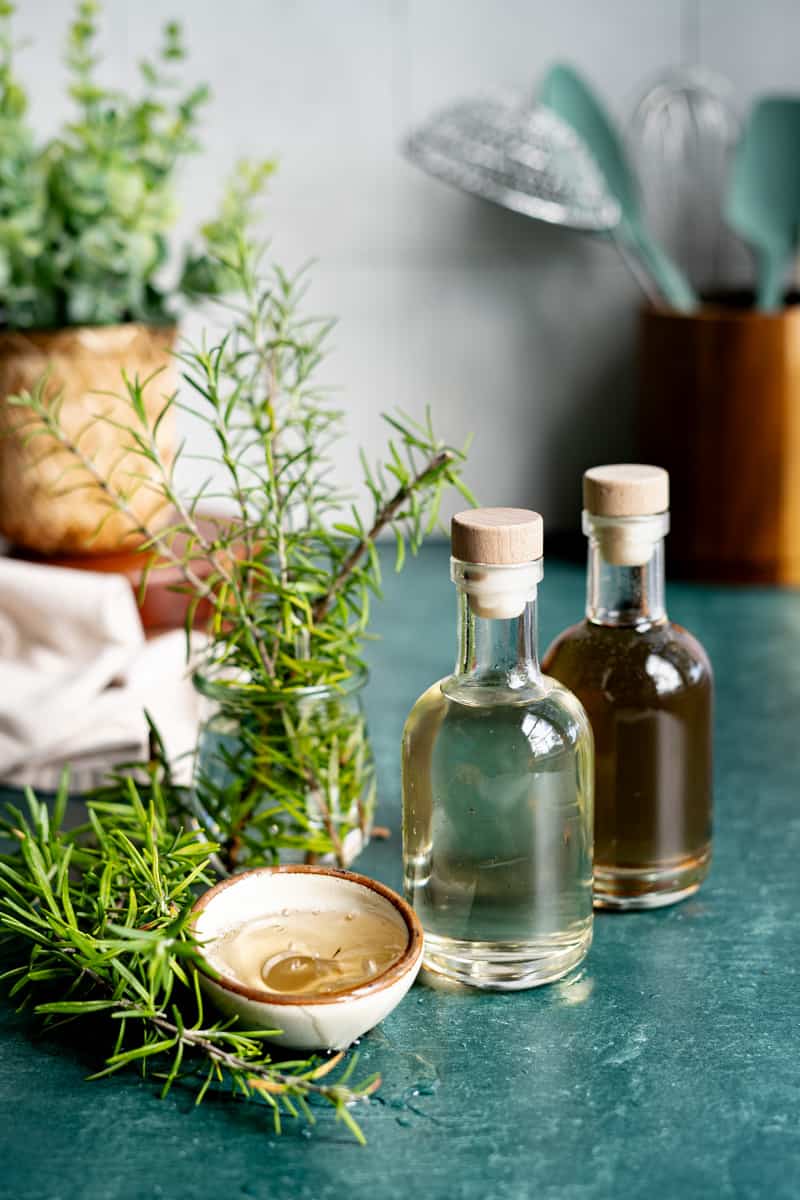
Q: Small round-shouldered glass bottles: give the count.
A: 2